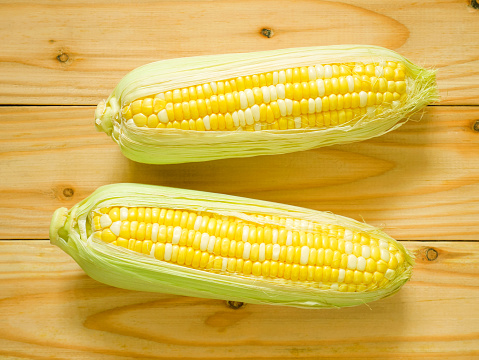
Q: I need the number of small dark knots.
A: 7